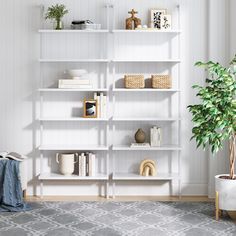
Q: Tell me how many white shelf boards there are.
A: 12